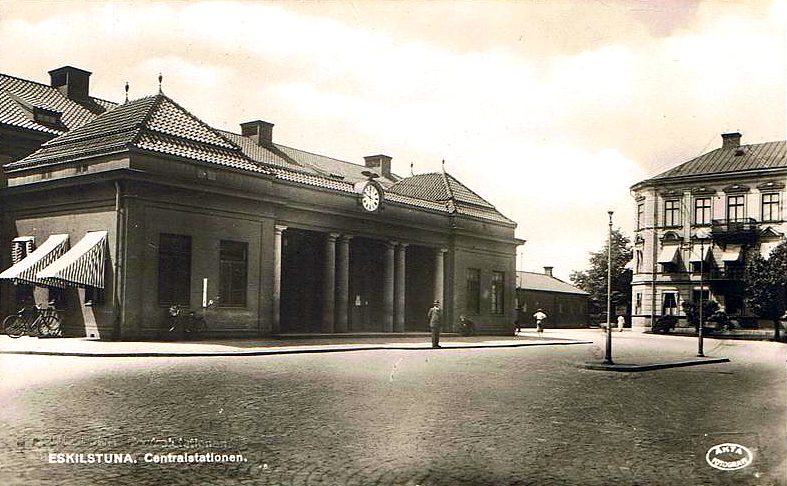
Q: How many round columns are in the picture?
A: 6